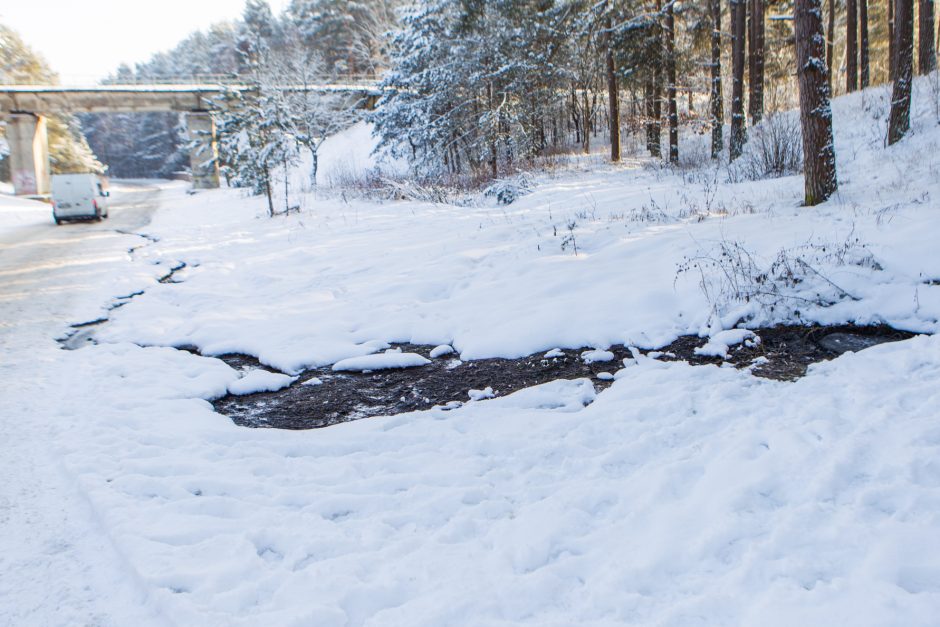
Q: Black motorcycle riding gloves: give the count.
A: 0